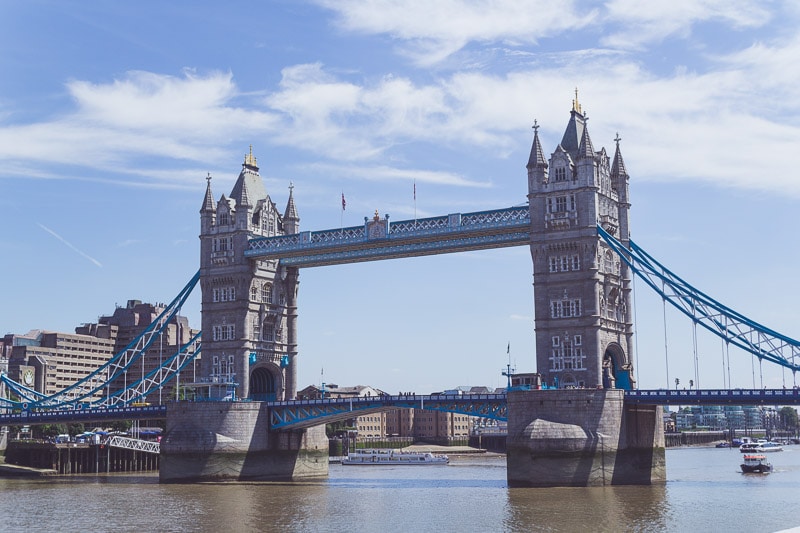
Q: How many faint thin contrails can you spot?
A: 1